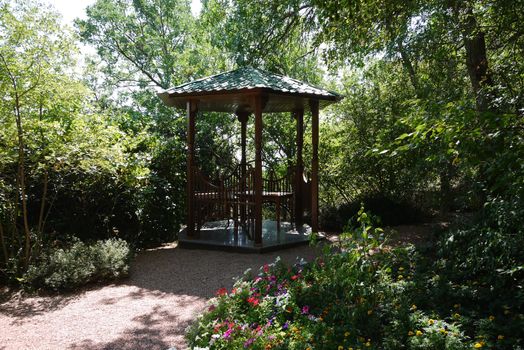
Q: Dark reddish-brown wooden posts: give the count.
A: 5